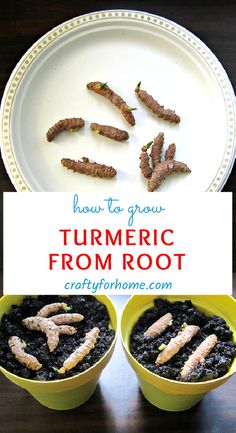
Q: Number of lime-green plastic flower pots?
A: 2